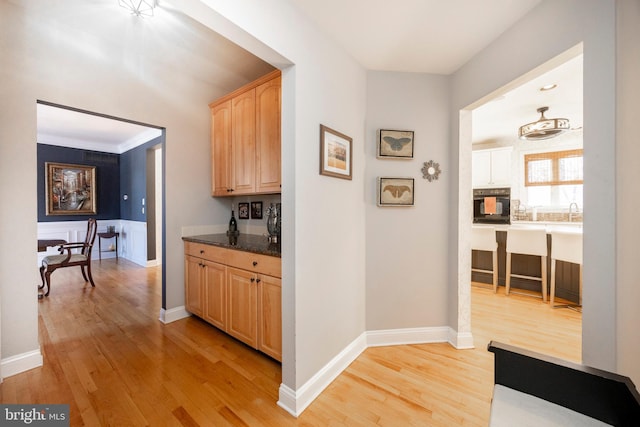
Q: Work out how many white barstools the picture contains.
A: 3